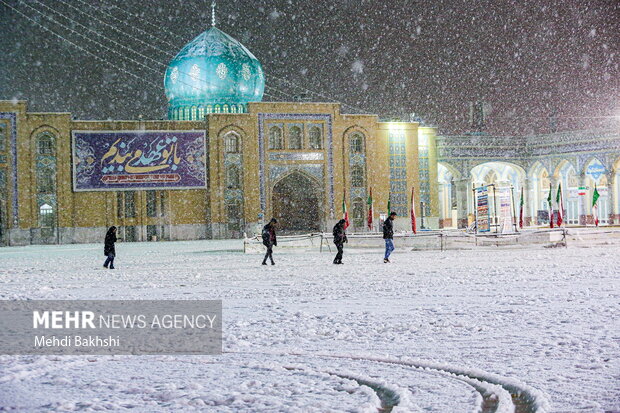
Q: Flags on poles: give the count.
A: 8